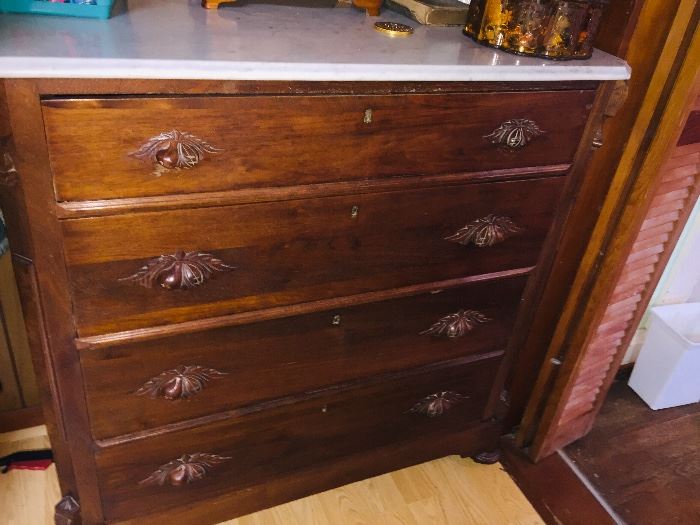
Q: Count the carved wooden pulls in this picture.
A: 8